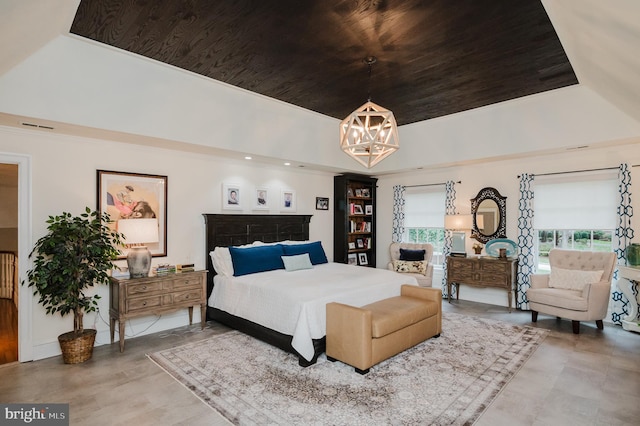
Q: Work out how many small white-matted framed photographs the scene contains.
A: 3